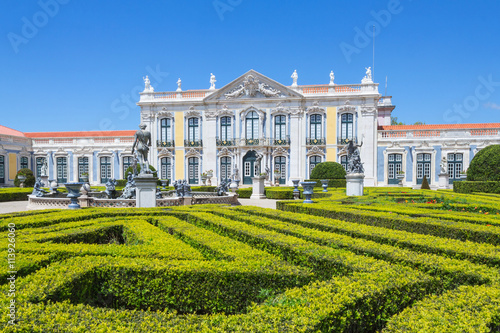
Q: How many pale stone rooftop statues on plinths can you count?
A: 6